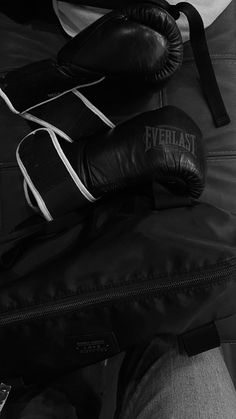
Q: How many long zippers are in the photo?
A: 1